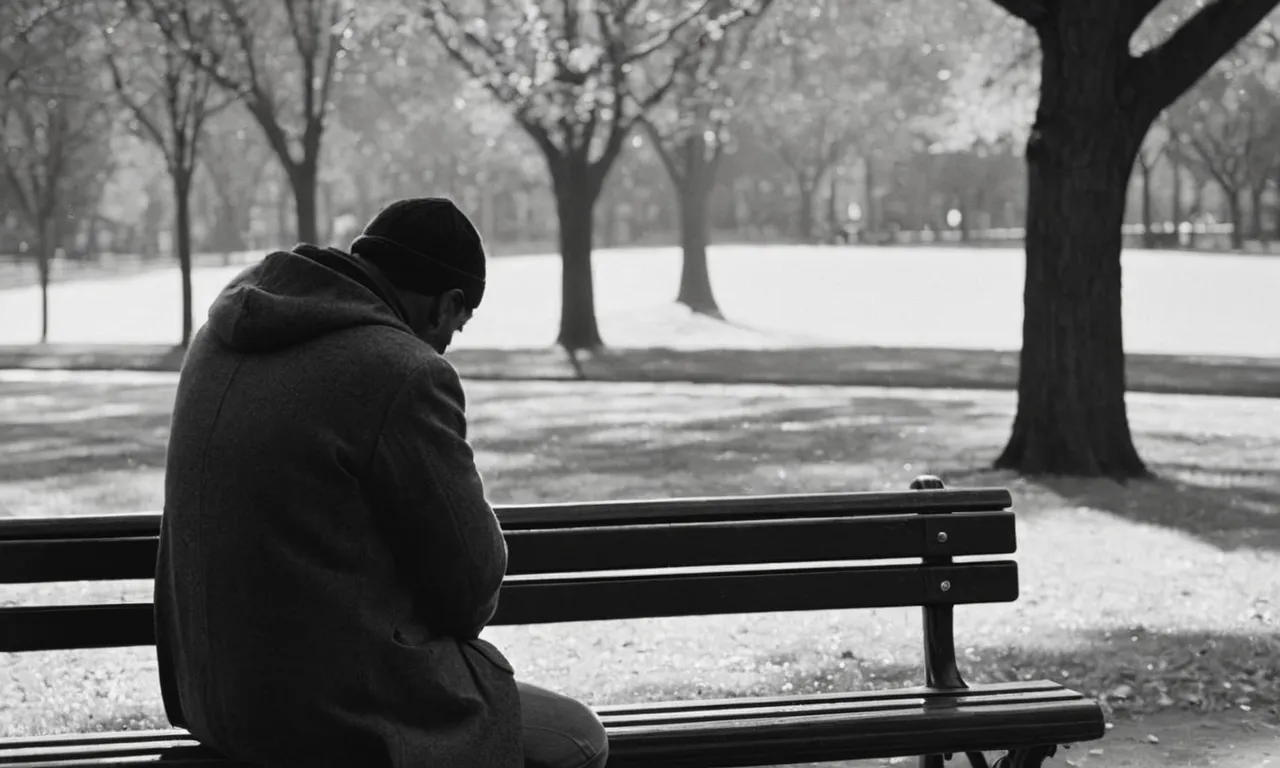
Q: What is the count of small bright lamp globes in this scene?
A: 2